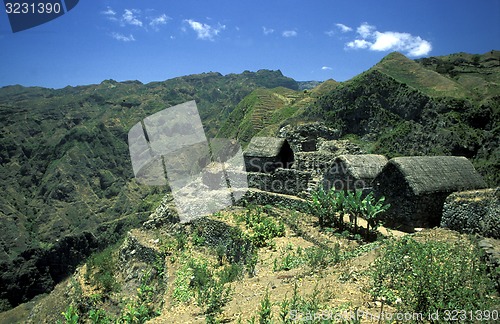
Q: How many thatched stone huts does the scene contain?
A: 3